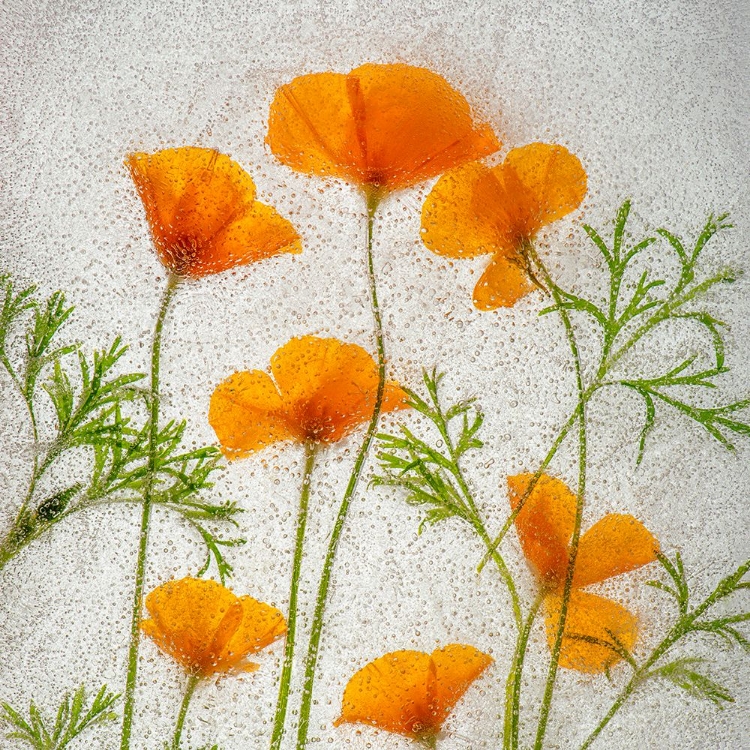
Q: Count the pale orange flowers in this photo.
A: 7